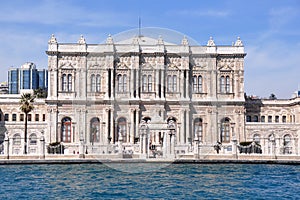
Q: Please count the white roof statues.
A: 8